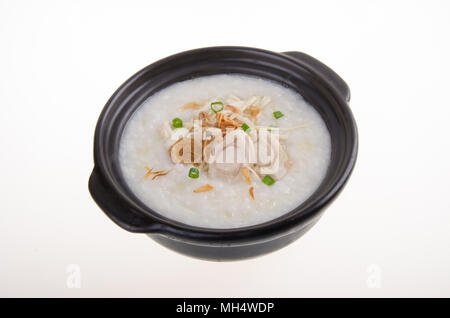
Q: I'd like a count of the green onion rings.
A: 6